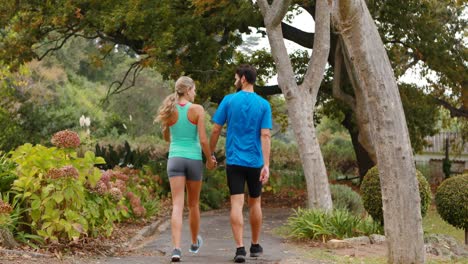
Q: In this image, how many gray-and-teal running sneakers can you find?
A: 2